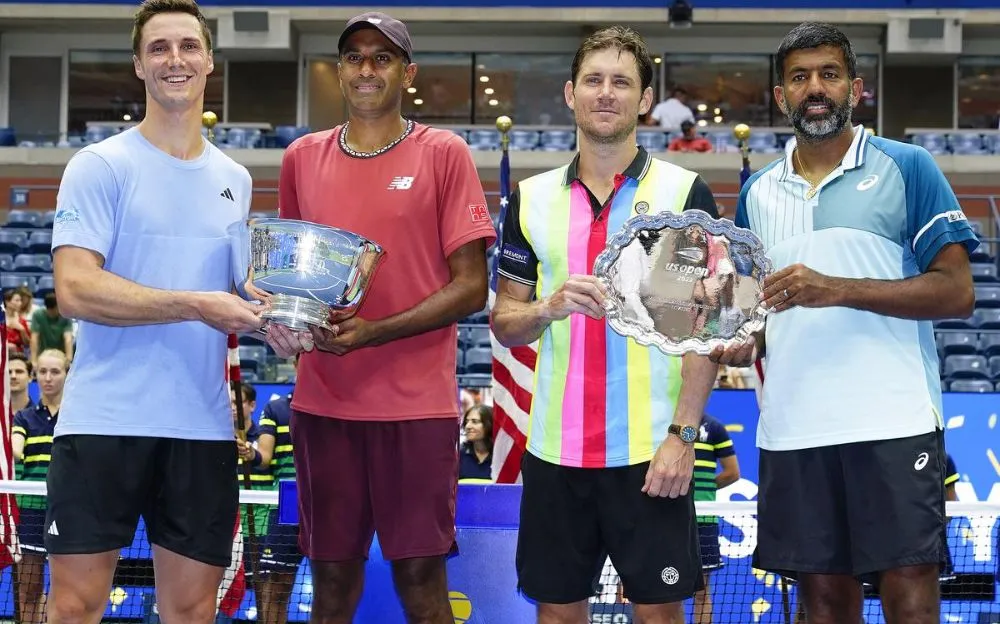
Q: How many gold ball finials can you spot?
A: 3